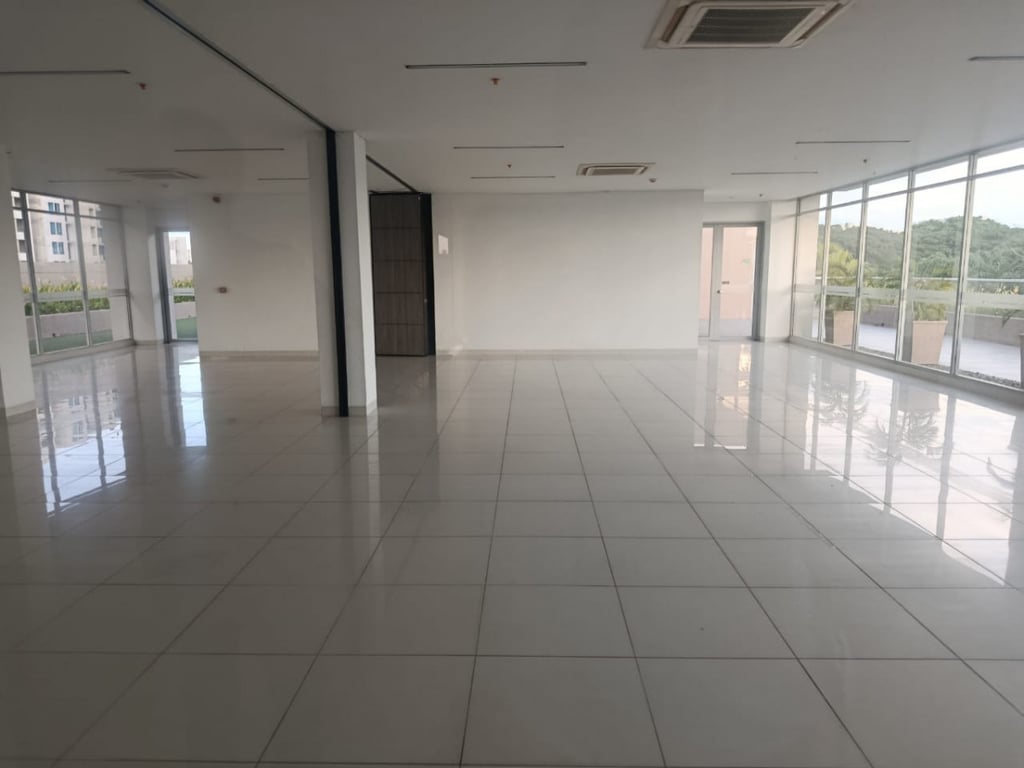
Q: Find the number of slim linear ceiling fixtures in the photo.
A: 10